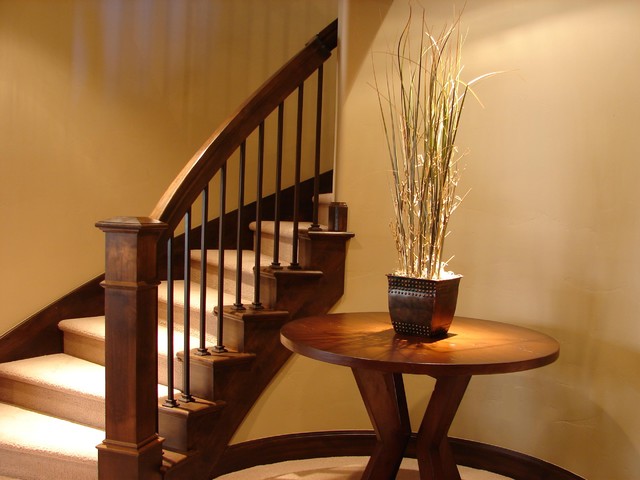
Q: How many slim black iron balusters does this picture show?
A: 9